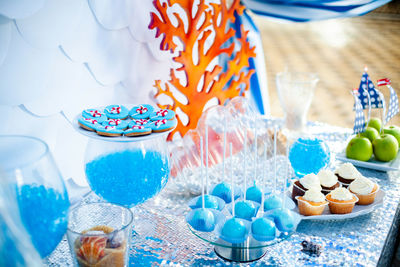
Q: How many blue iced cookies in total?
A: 10